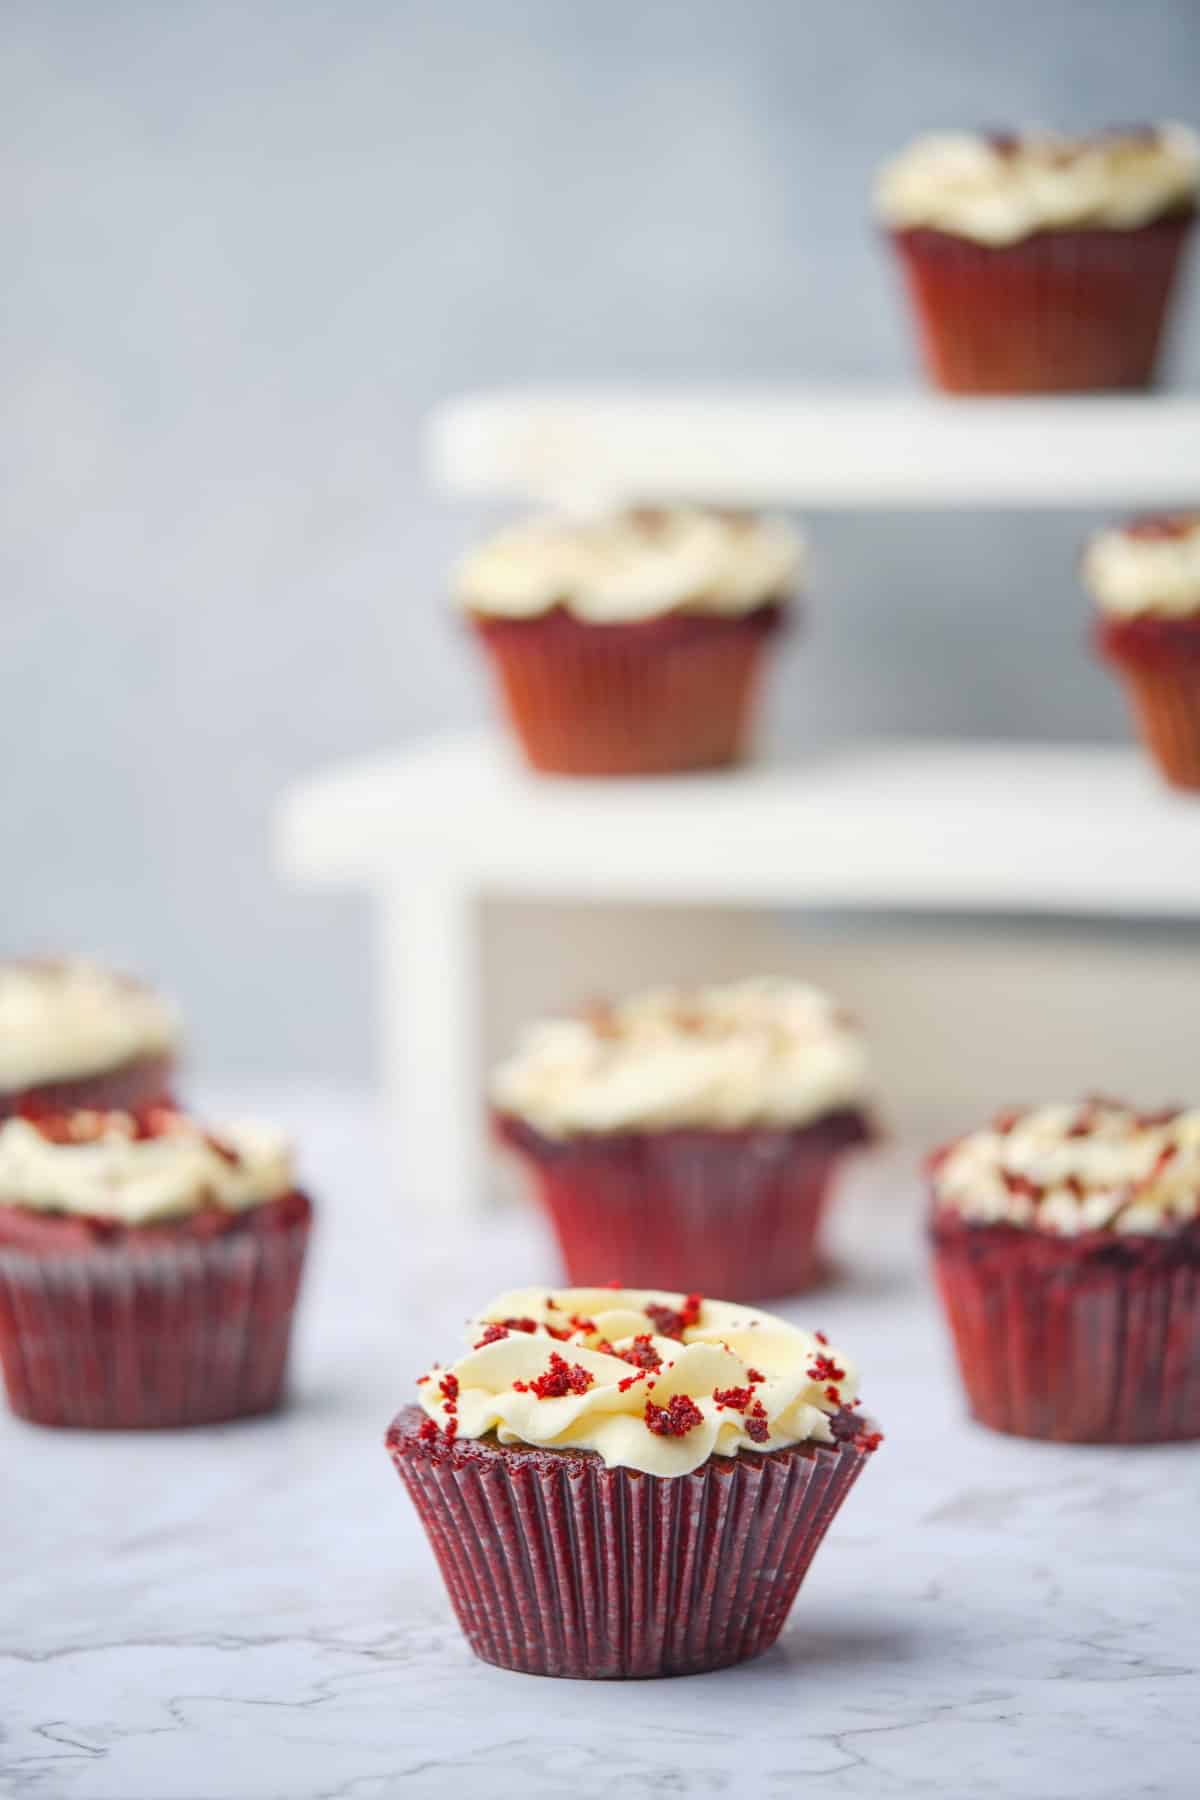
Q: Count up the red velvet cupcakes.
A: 8